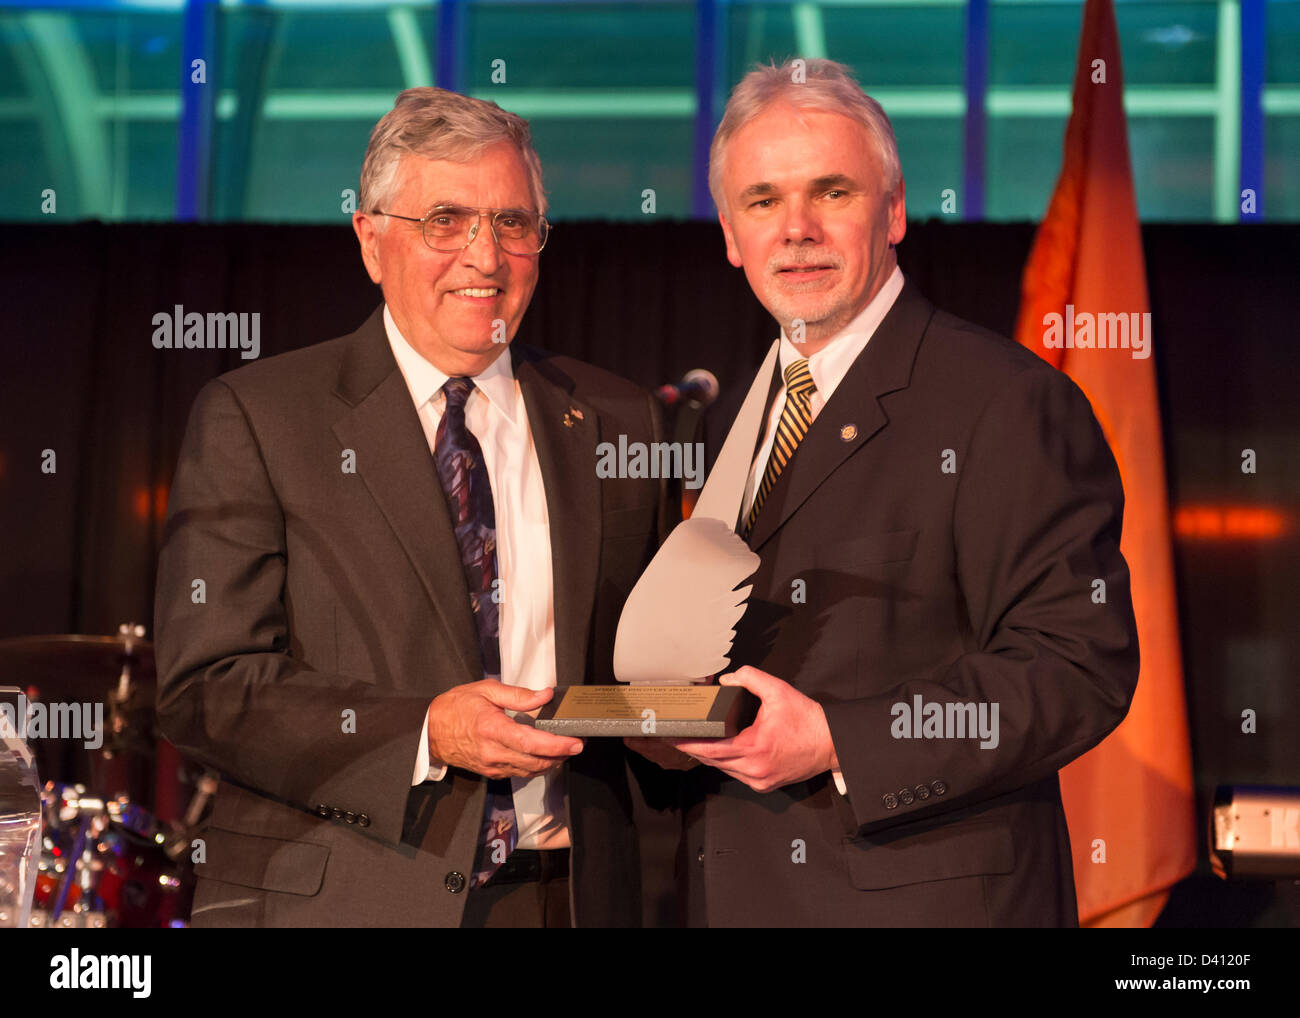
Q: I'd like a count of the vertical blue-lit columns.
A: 5